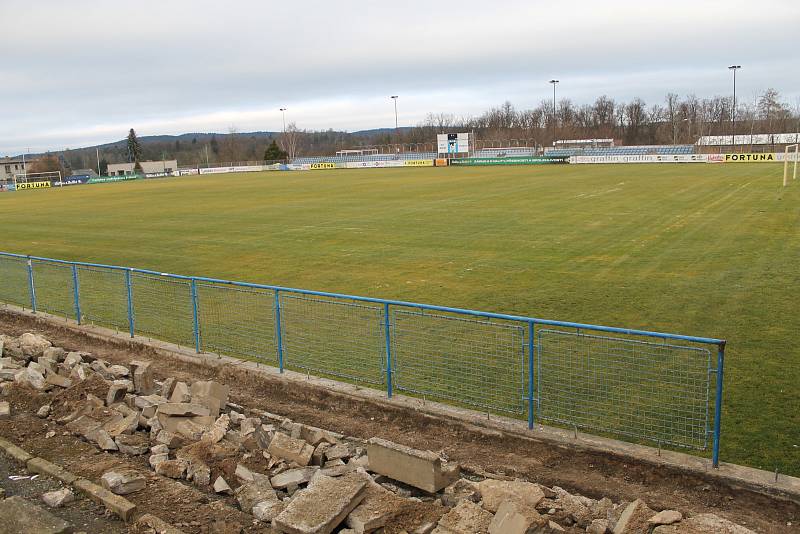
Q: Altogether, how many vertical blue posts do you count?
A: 8